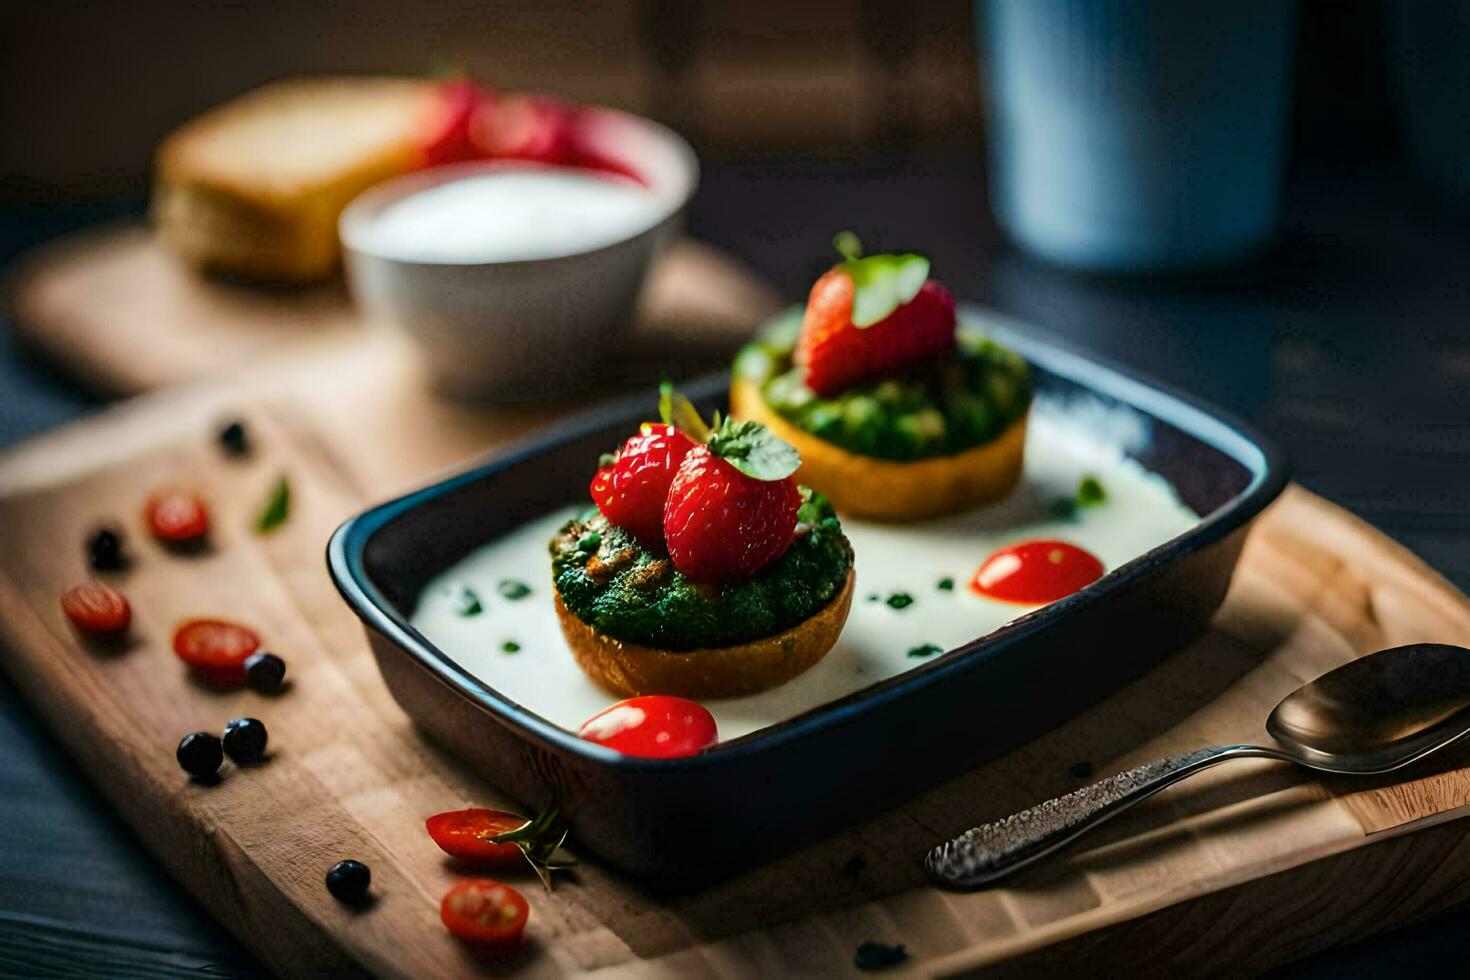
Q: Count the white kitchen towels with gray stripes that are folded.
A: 0